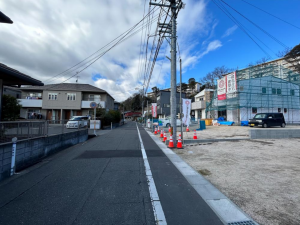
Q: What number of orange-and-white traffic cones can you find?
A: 9